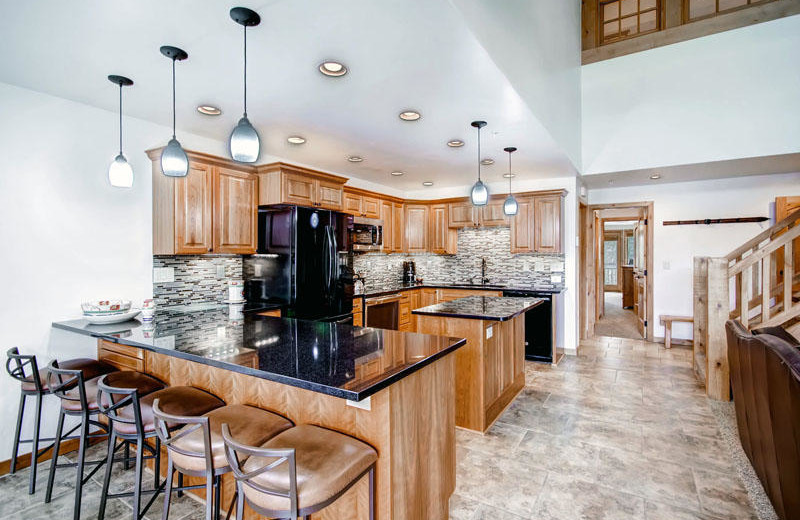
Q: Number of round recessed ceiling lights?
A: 11